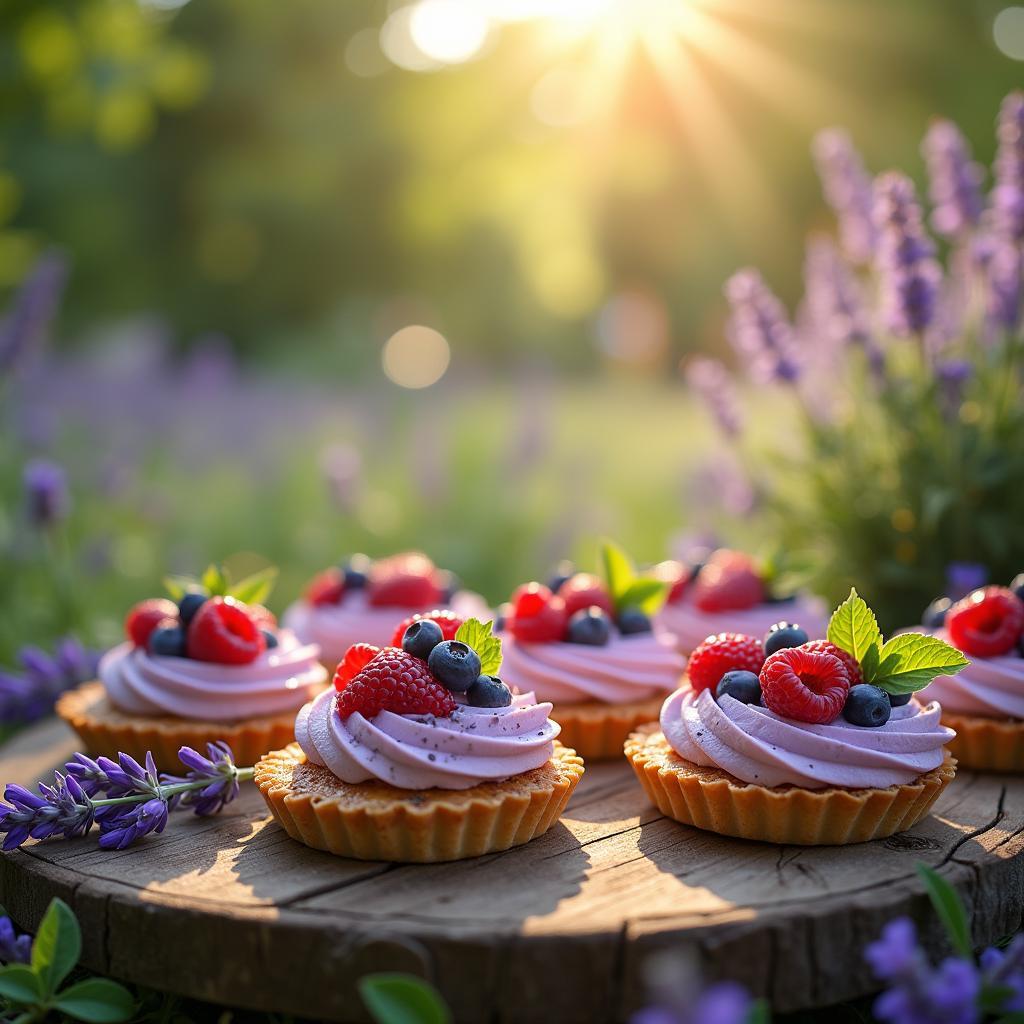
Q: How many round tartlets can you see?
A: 7